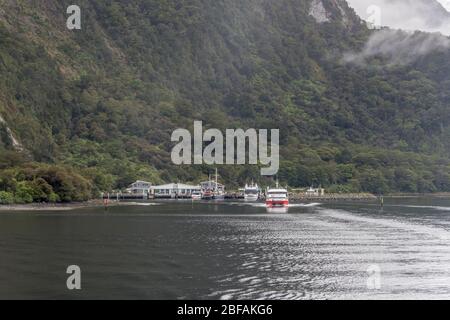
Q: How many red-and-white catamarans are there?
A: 1